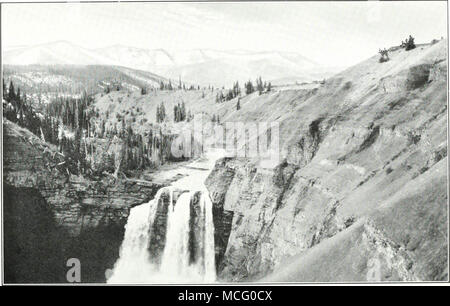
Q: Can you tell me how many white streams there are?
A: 3